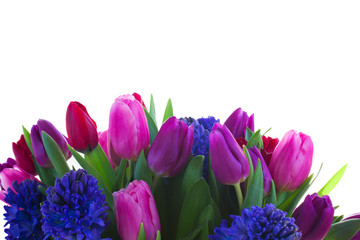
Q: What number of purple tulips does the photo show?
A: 6